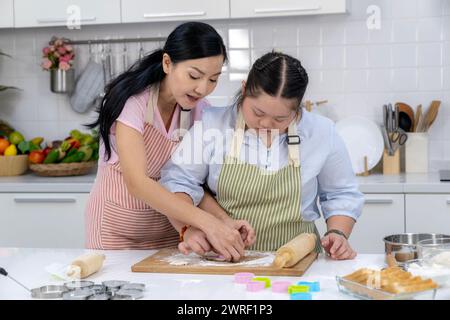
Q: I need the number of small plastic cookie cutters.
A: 7